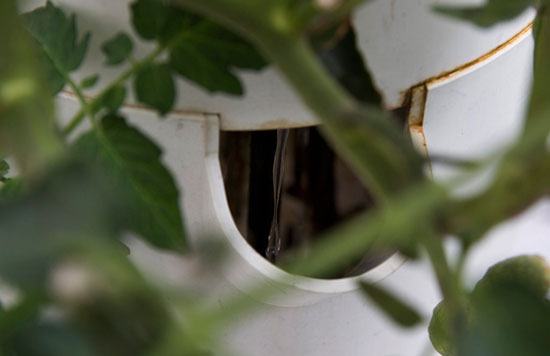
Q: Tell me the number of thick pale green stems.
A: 2